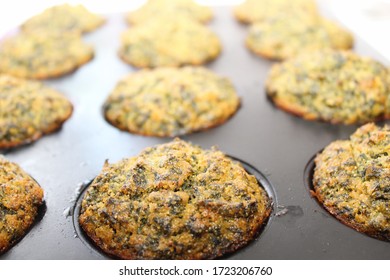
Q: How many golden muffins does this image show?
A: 12